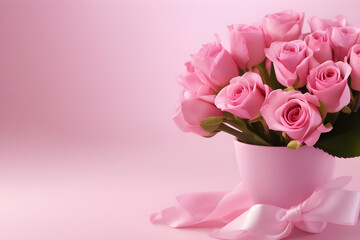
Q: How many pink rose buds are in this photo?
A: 13